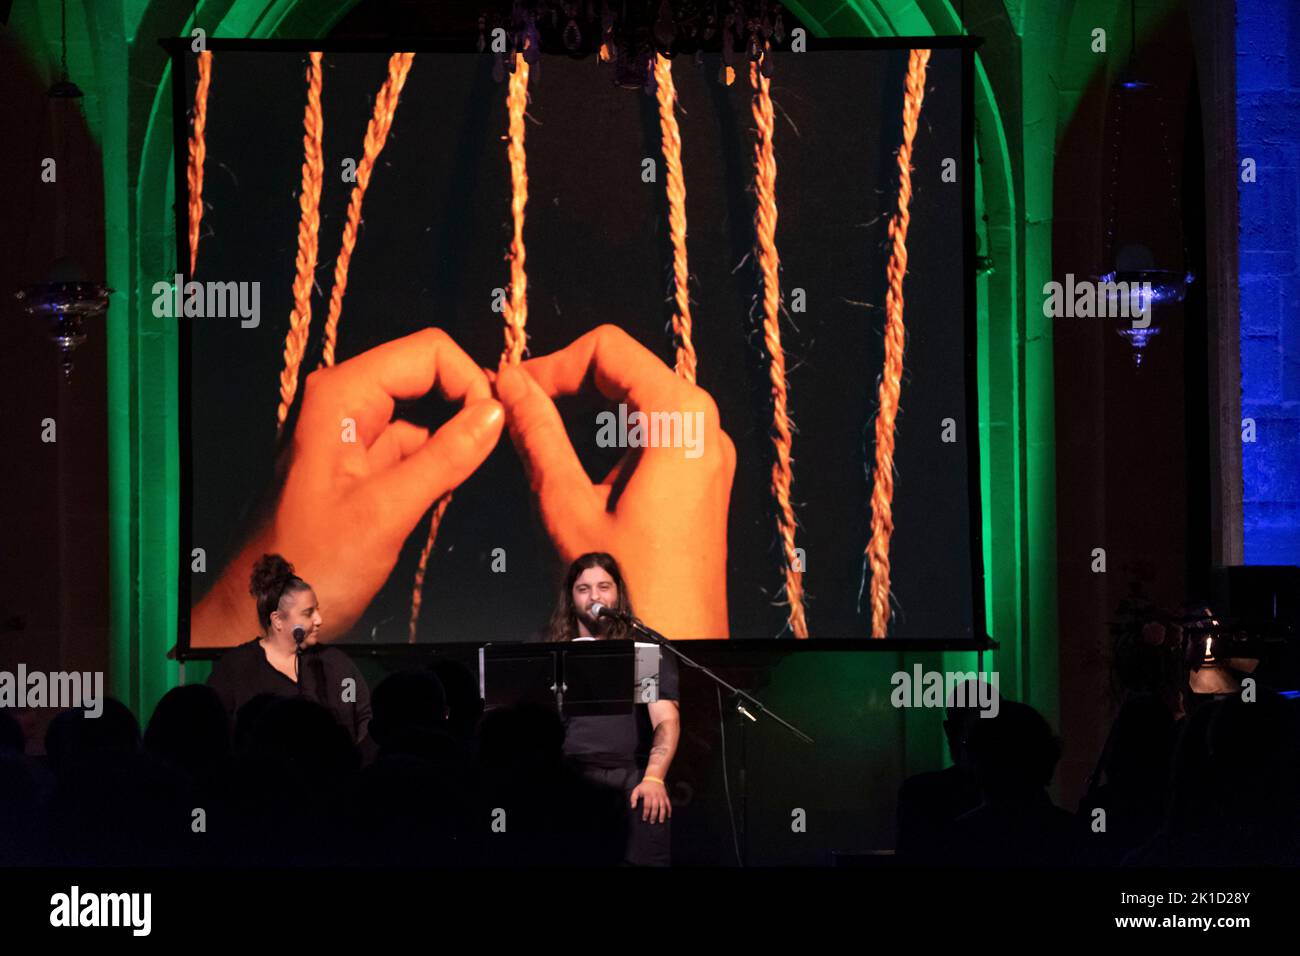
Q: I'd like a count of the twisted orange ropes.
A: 7